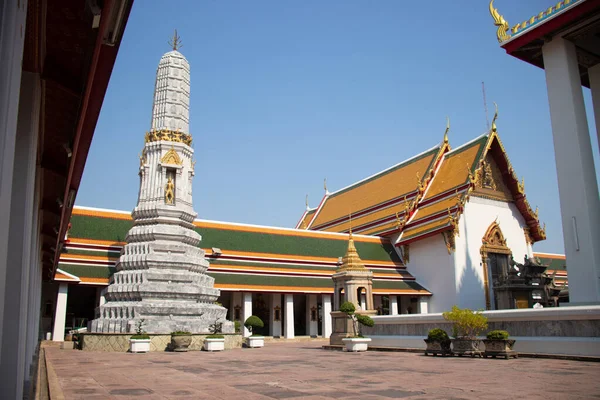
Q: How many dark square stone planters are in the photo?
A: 3